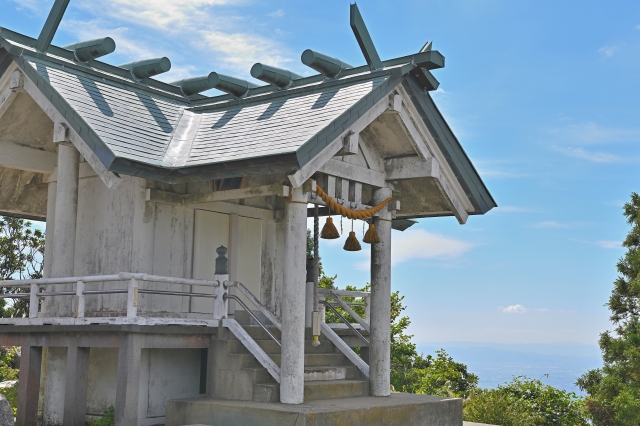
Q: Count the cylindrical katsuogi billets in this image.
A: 6